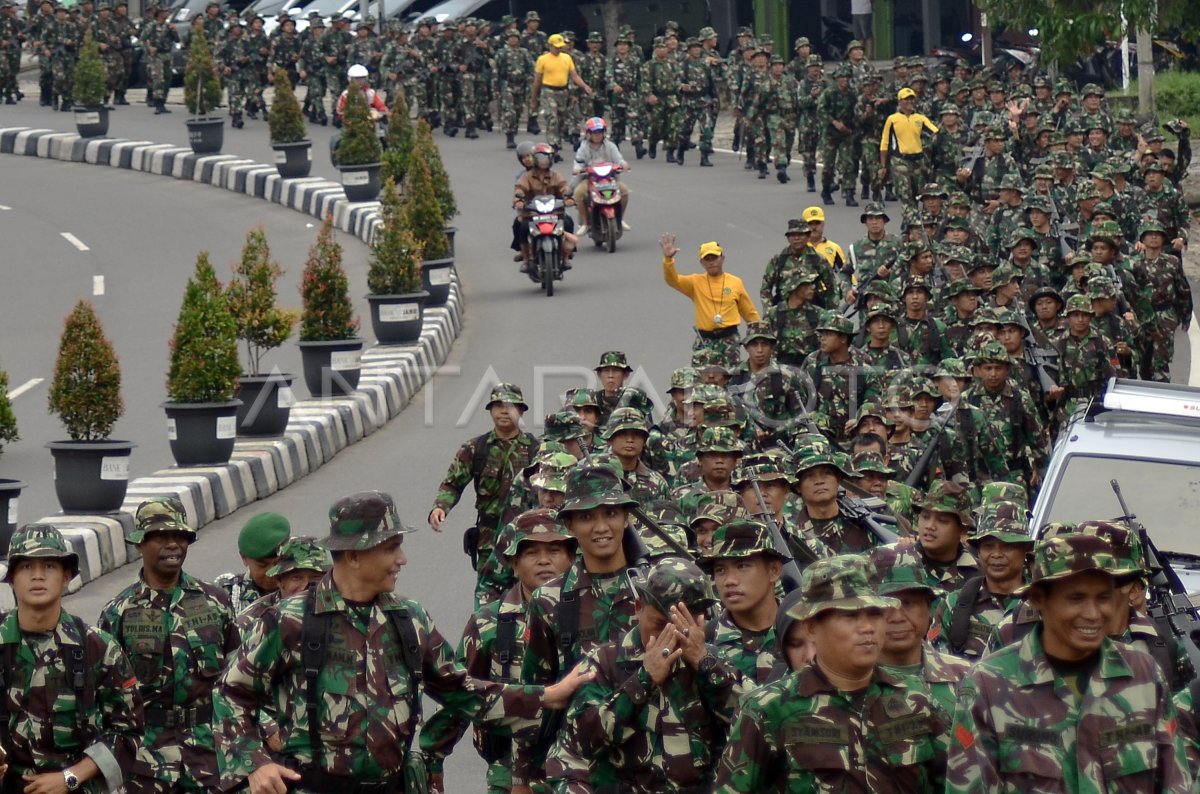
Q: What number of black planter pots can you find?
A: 12